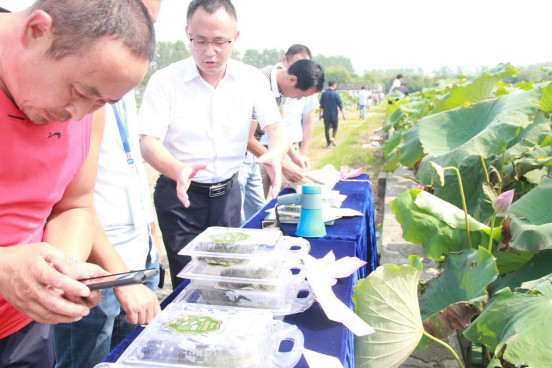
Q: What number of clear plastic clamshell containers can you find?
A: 4